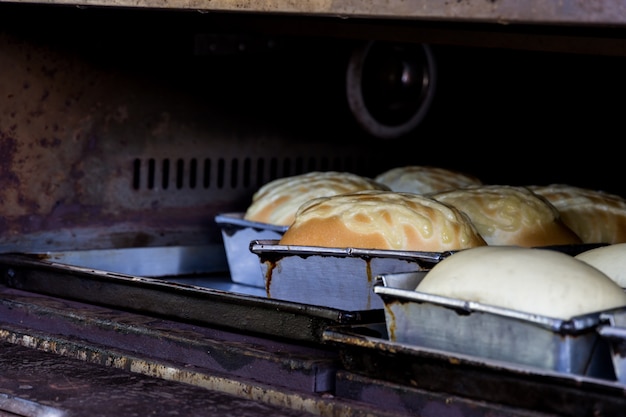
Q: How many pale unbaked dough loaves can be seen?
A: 2